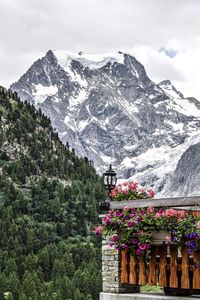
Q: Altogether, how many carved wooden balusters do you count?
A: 8